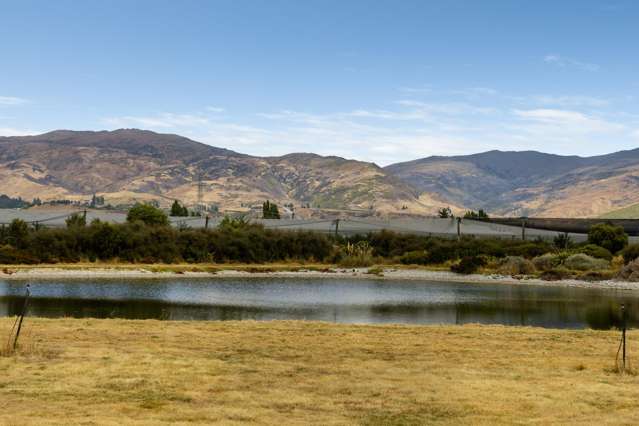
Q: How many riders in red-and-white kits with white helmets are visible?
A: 0